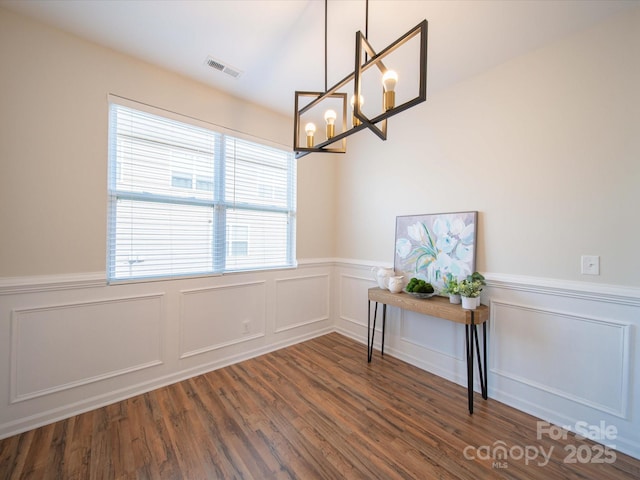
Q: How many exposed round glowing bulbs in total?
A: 4